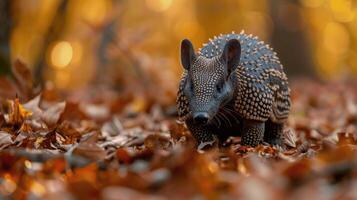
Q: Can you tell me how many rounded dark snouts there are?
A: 1